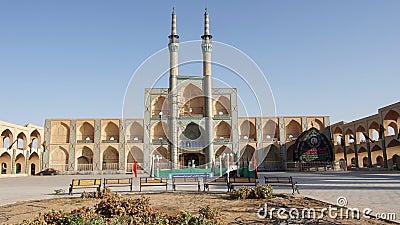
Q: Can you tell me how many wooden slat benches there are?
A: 7